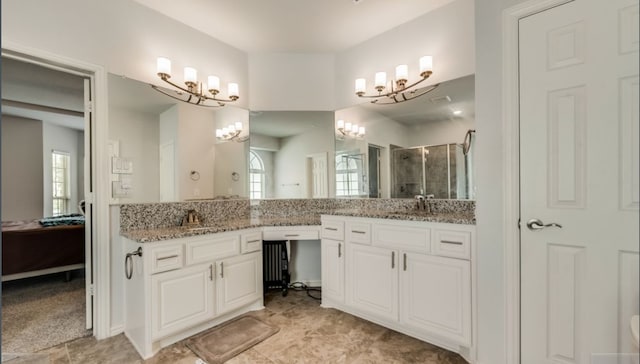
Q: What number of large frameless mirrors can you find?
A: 3